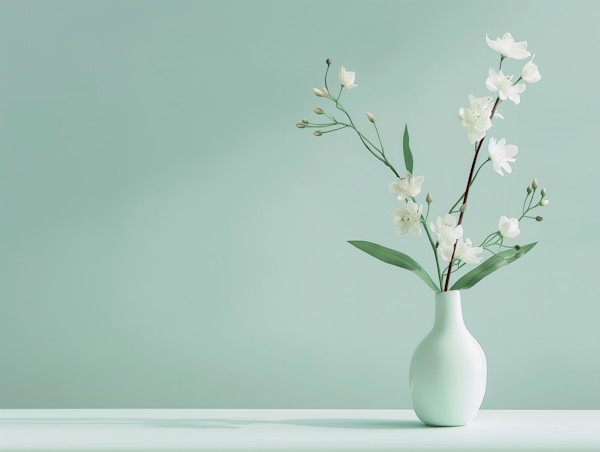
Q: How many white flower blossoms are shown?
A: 11